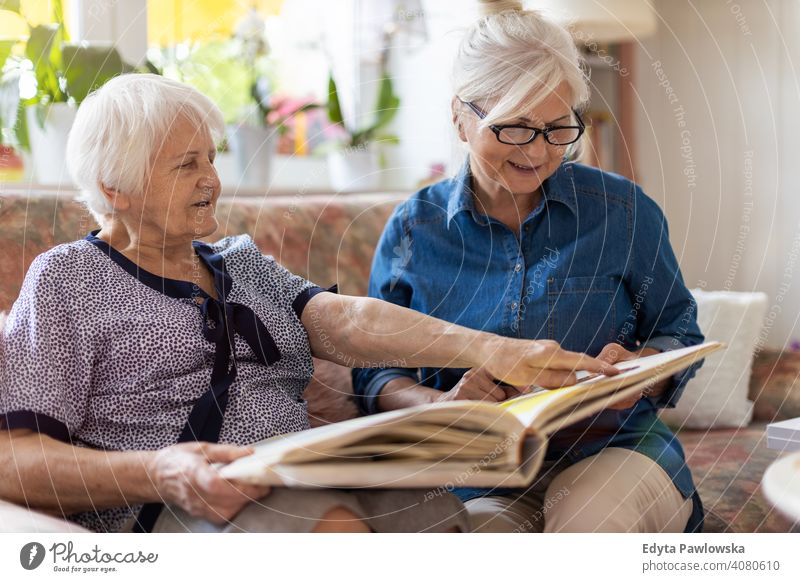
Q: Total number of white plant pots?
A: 3